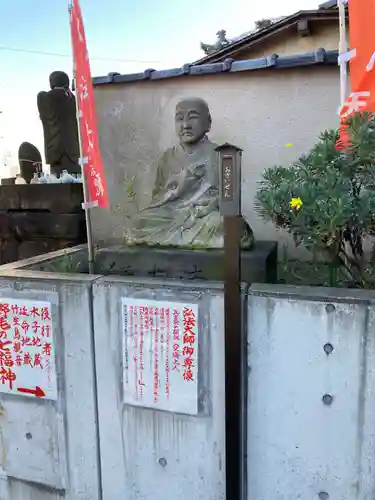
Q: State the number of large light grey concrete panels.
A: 3